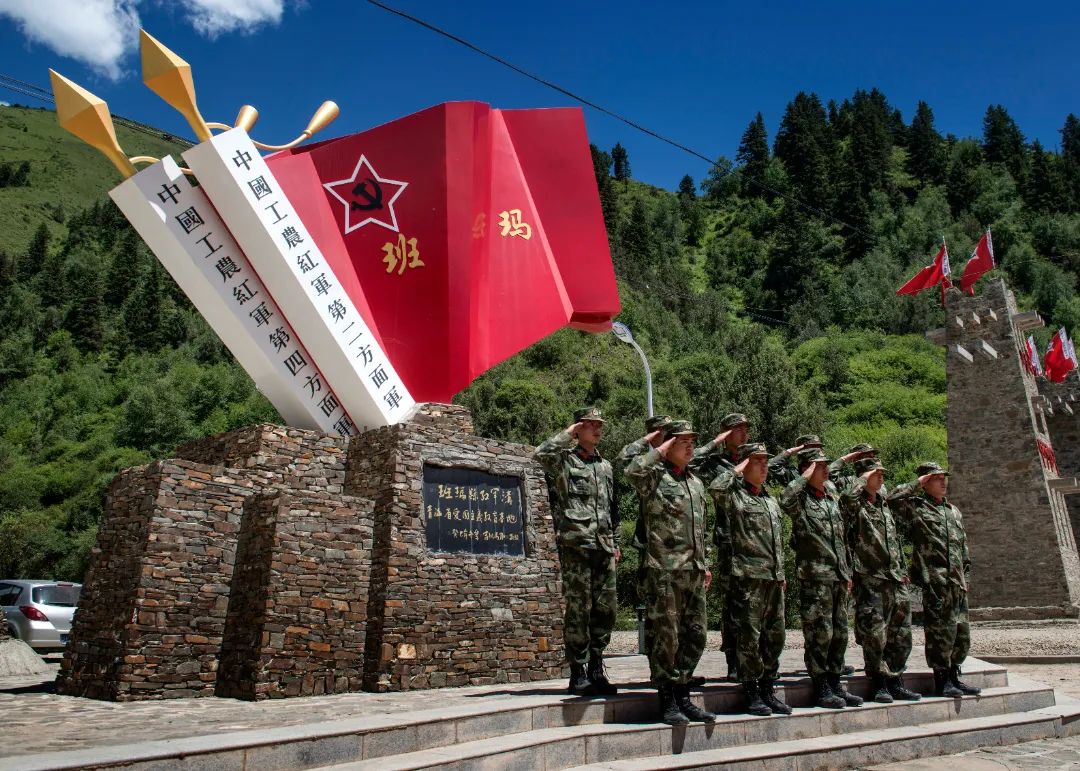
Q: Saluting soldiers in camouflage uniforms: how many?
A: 10